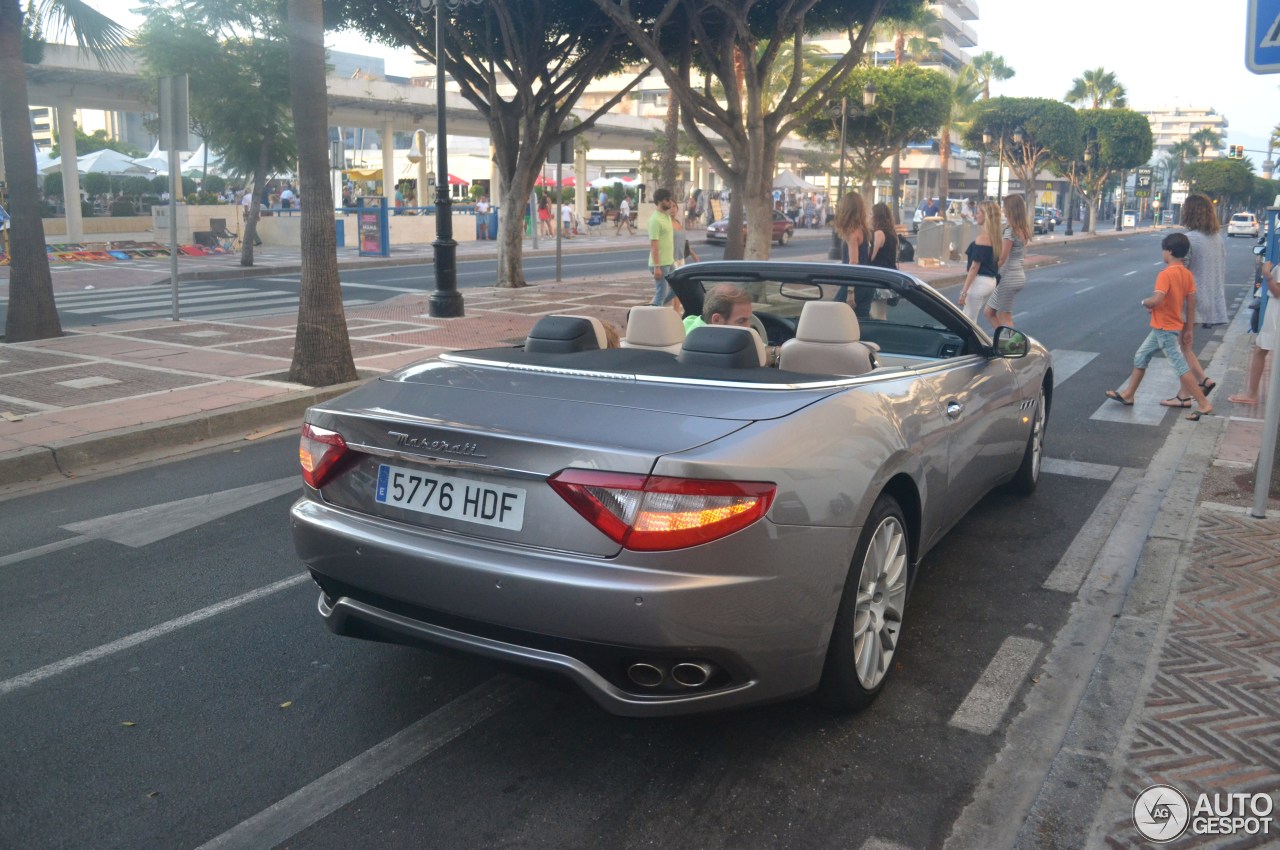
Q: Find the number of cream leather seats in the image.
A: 2